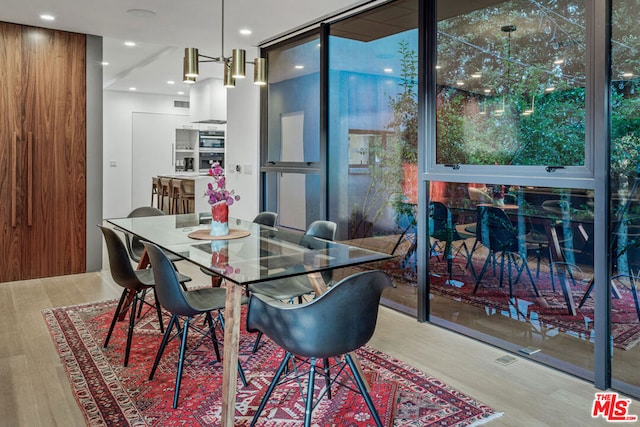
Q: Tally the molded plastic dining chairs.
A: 6